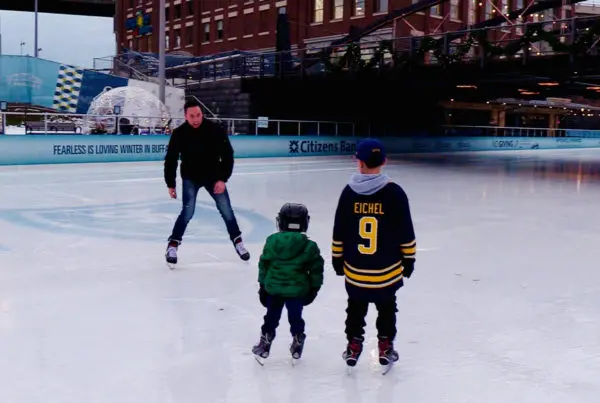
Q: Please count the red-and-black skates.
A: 2